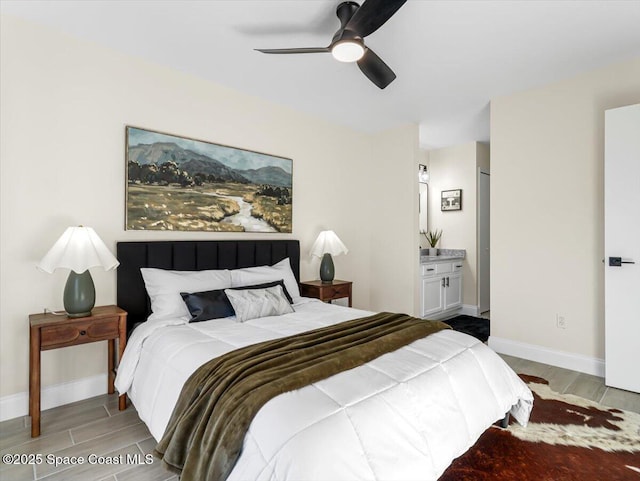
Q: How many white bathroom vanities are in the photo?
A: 1